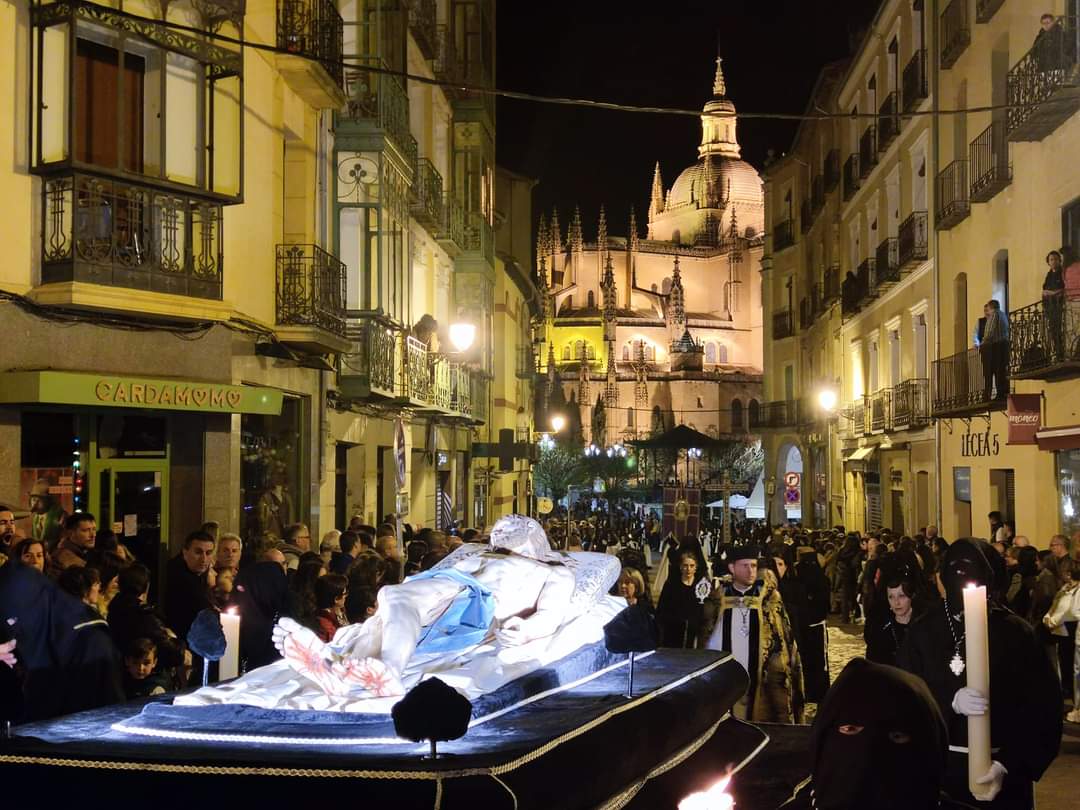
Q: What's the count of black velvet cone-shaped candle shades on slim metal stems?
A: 3